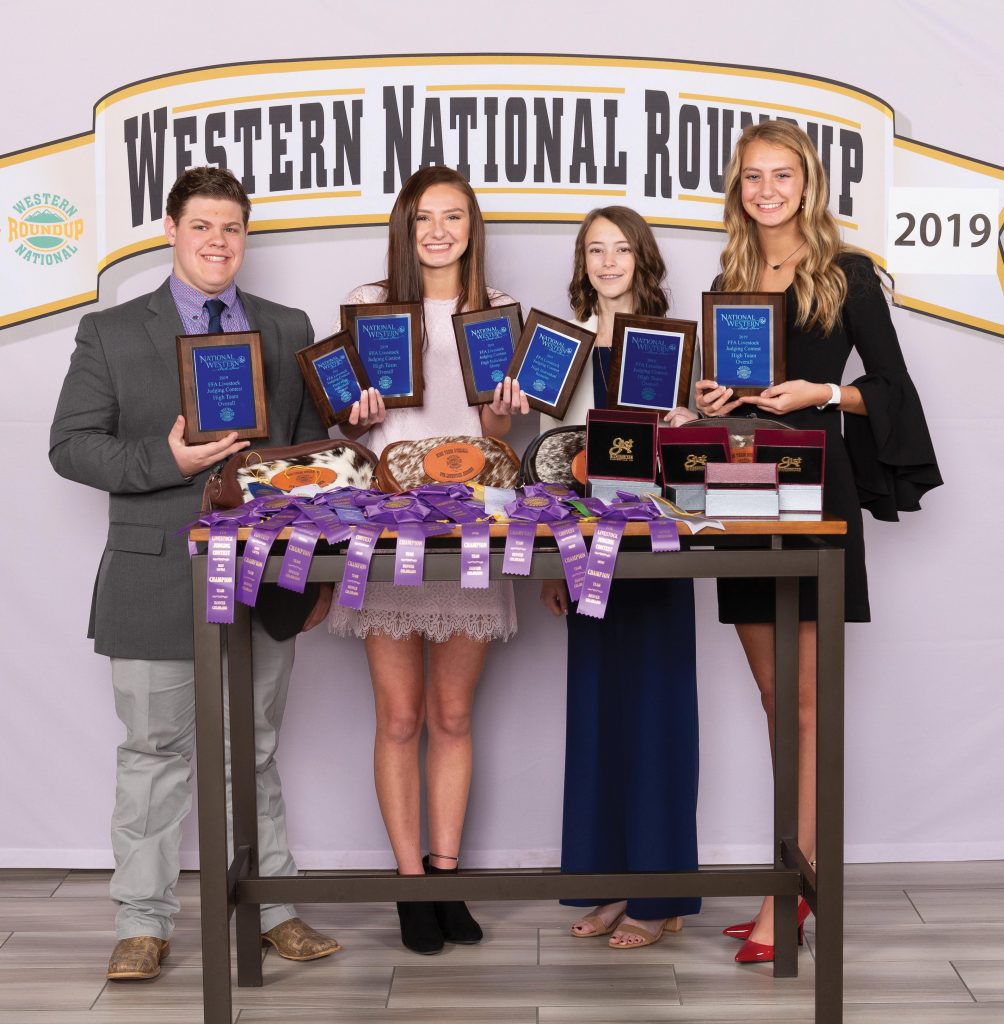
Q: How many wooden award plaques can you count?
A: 7